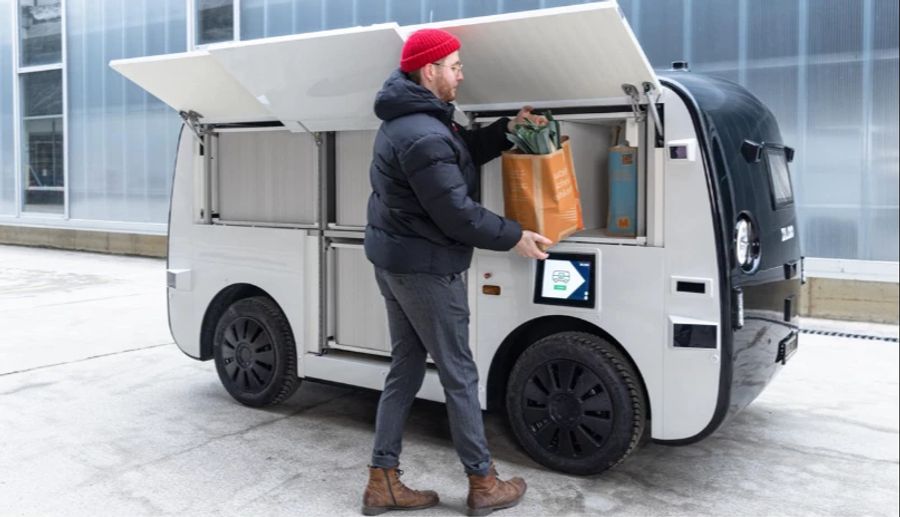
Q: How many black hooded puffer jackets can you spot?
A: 1